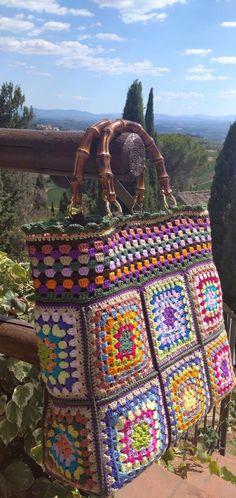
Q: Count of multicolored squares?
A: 8